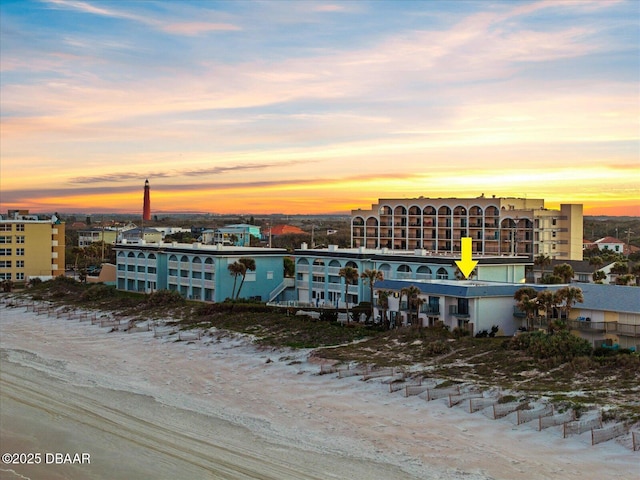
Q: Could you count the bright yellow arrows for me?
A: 1